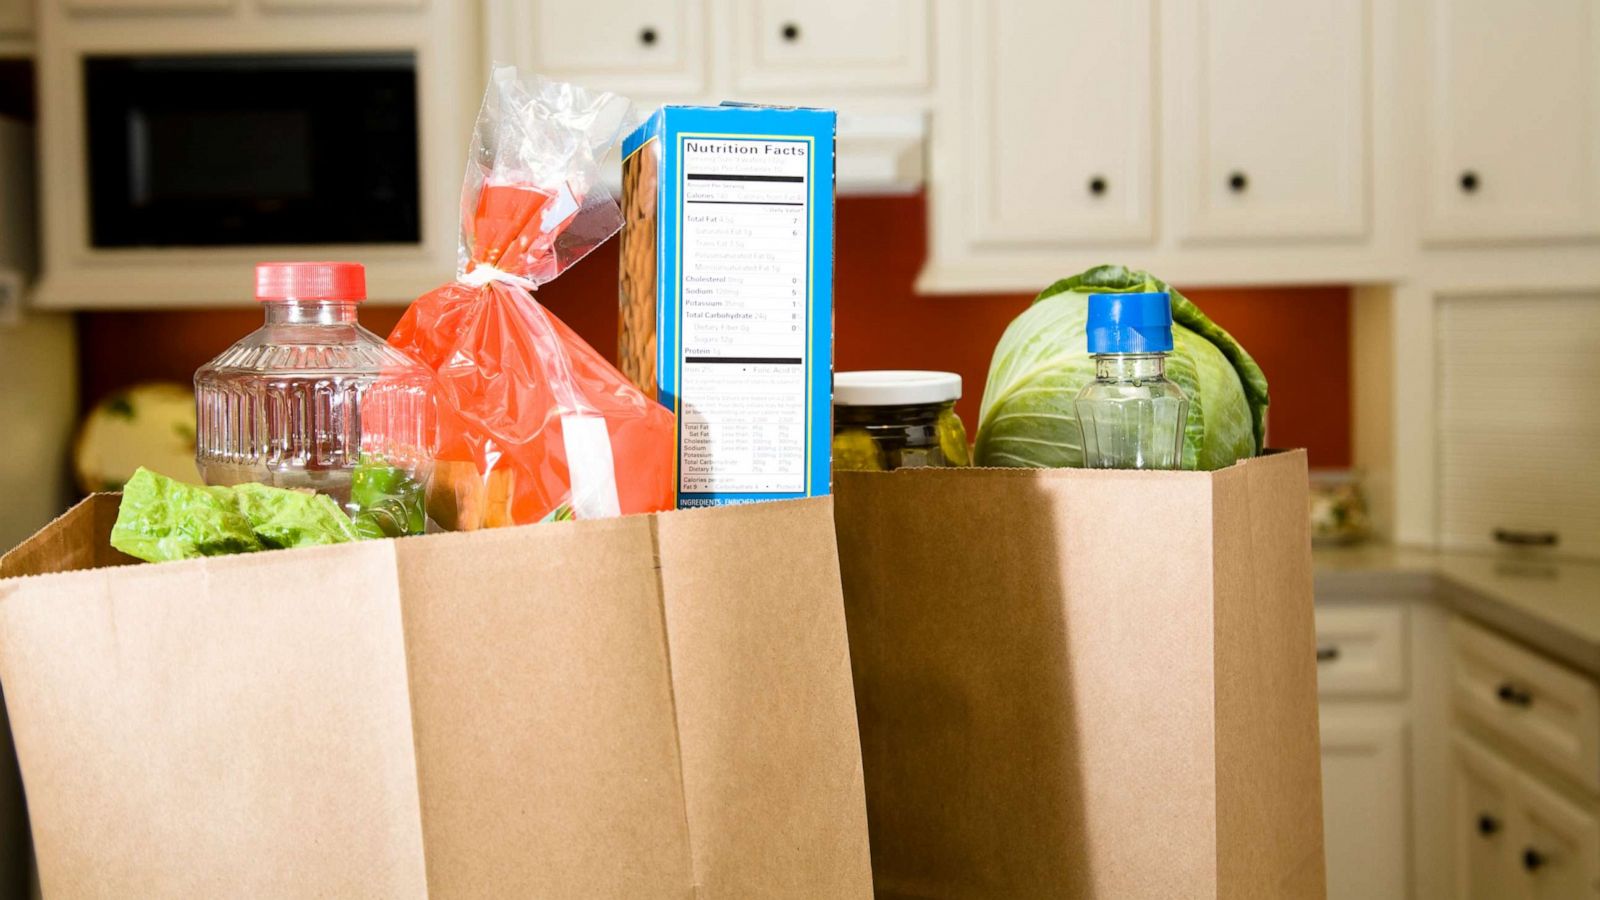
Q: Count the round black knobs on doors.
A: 7